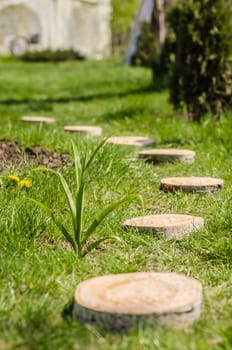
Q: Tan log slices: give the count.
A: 7